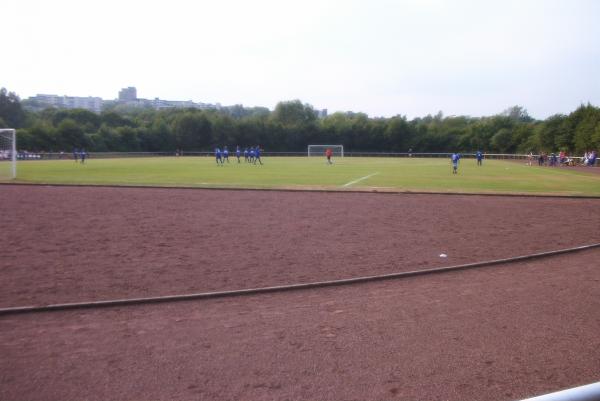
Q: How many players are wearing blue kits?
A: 10